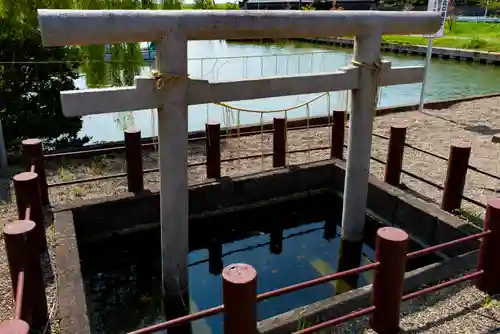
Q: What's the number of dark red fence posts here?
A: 13